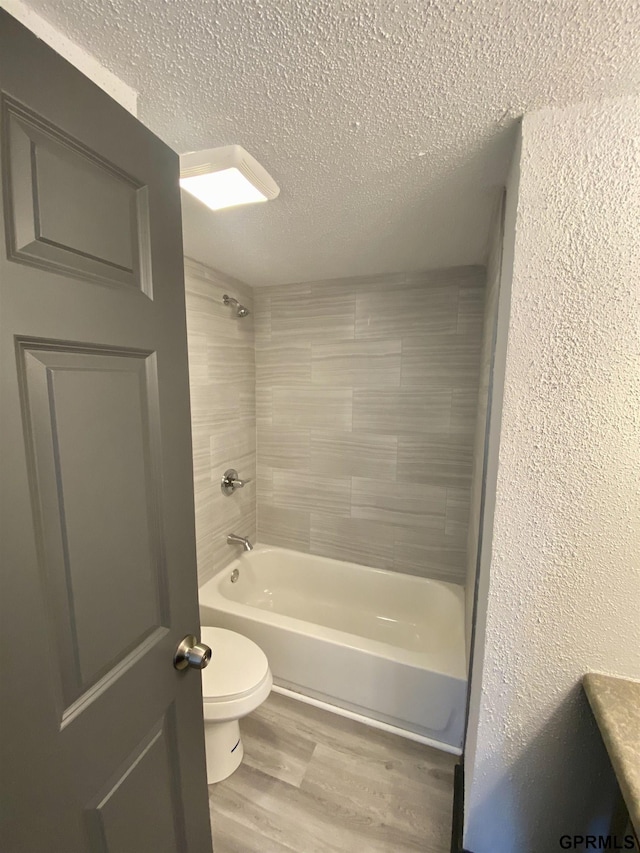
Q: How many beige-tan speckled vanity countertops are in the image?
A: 1